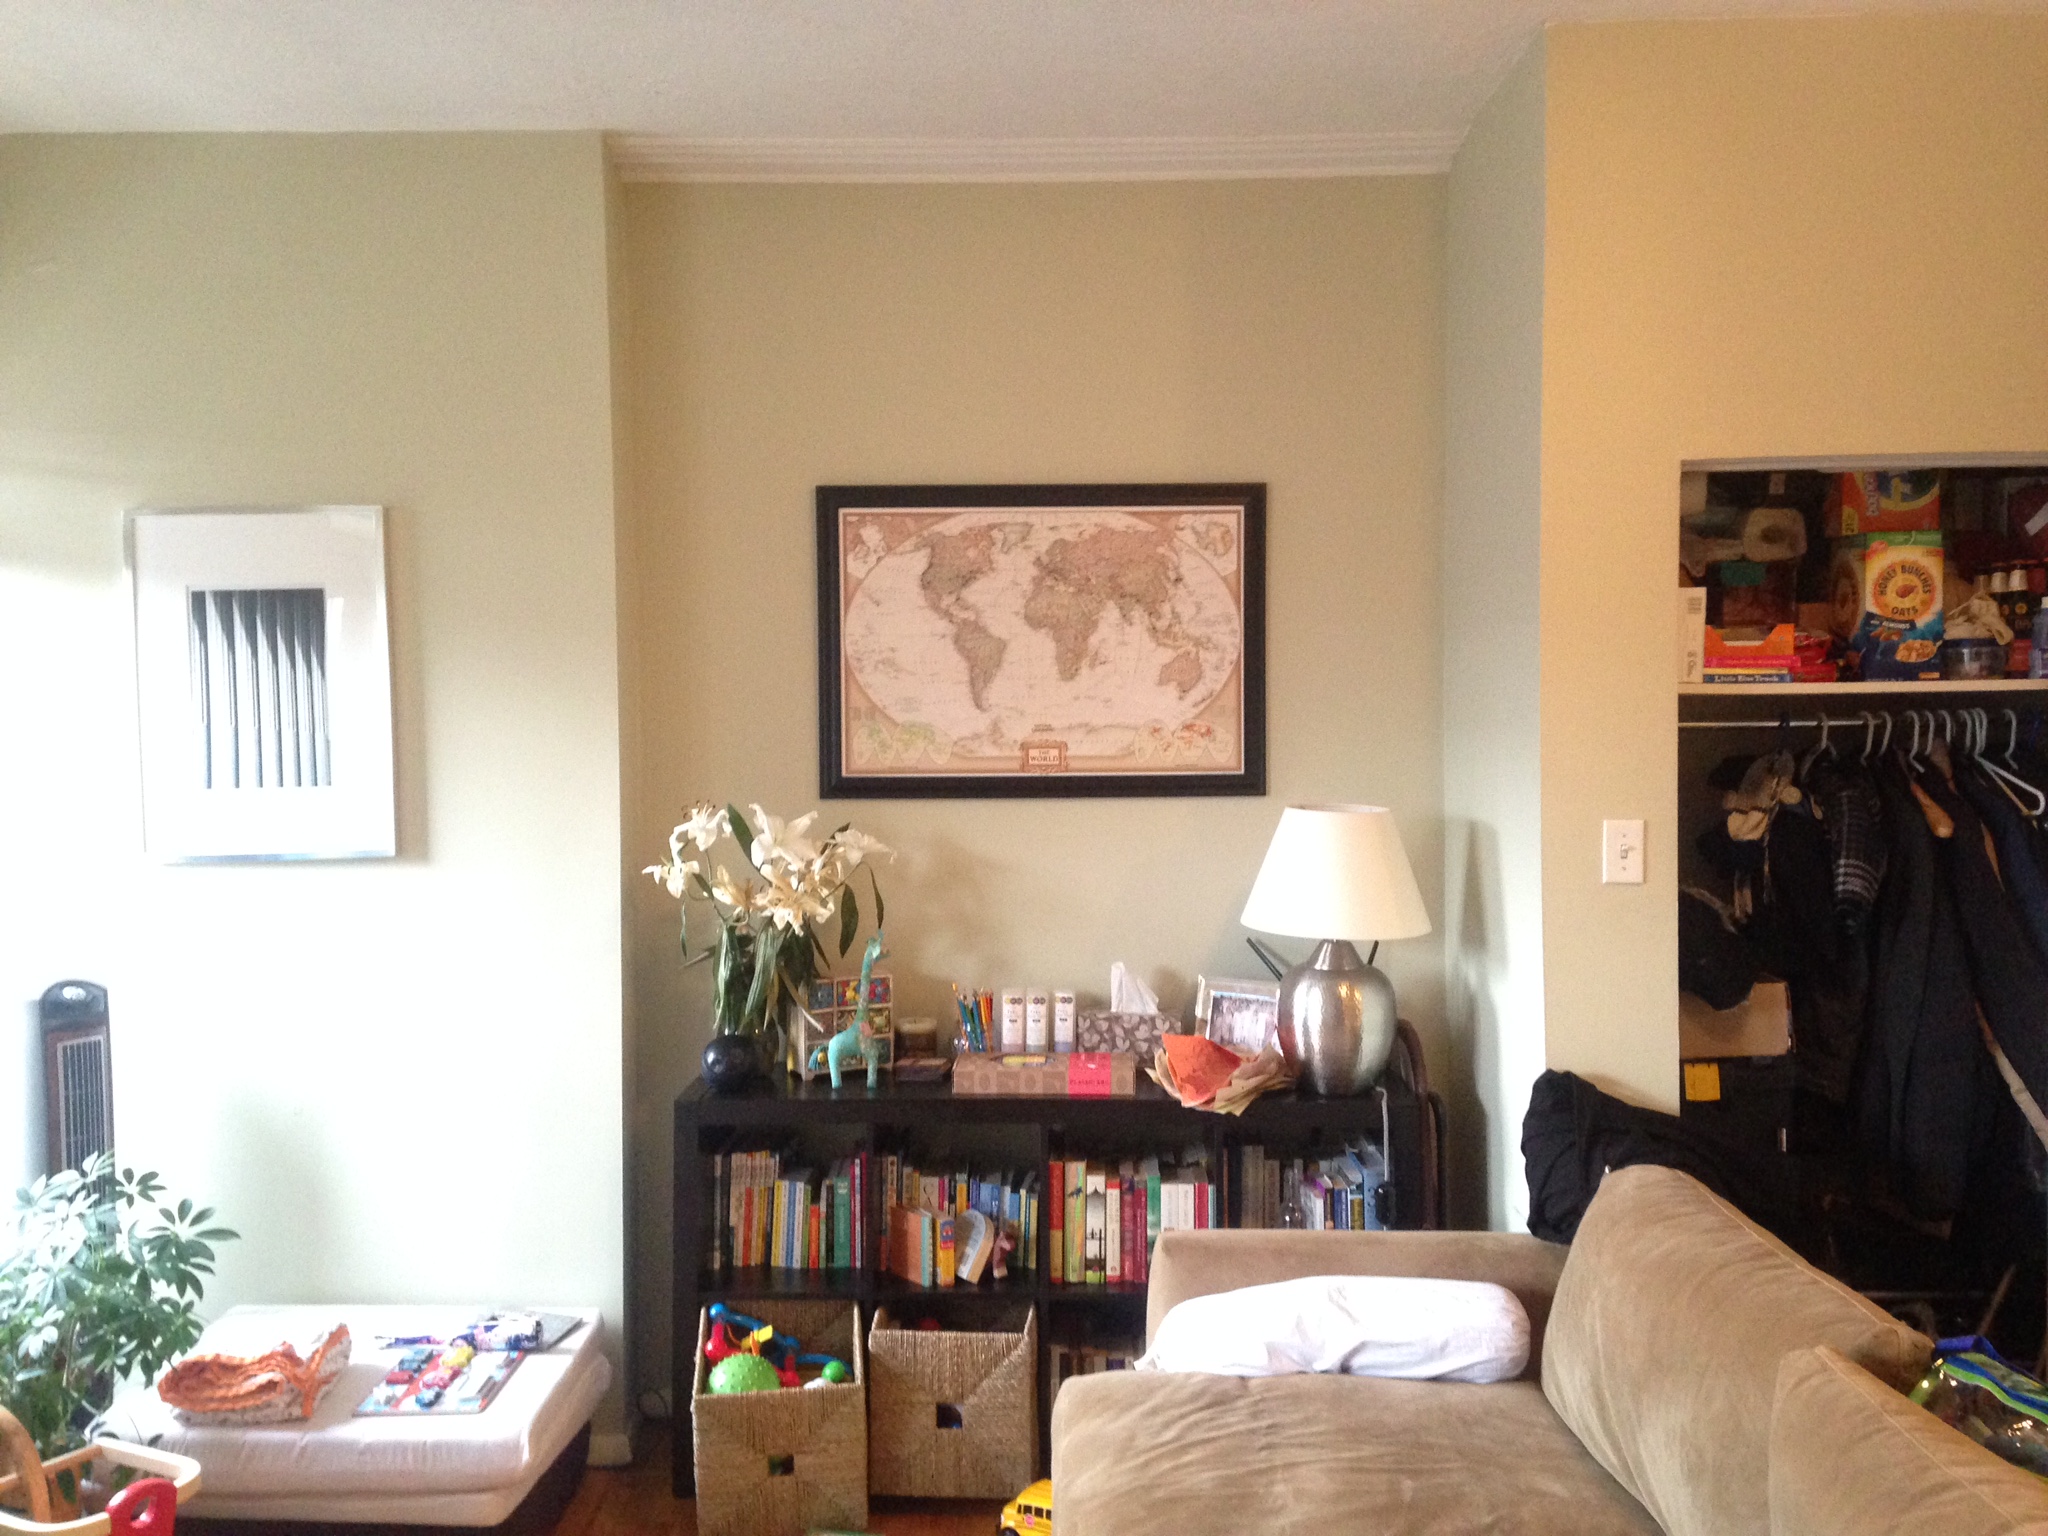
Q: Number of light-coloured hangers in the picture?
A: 10